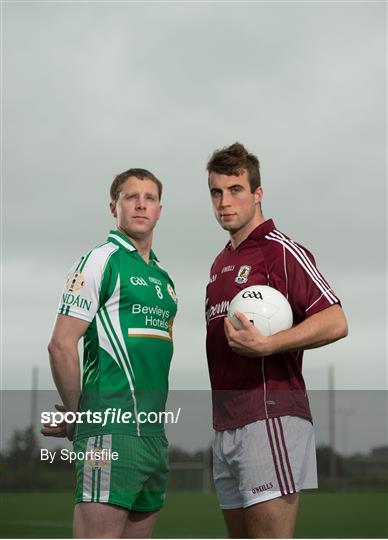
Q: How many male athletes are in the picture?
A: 2